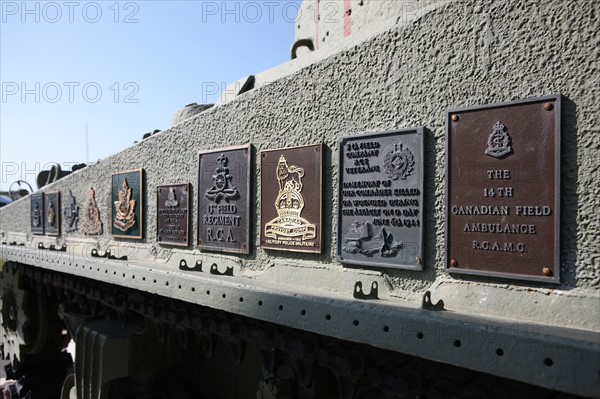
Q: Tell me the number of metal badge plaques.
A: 10